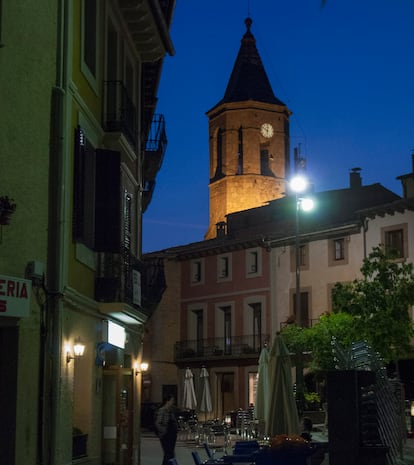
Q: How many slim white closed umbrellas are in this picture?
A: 2